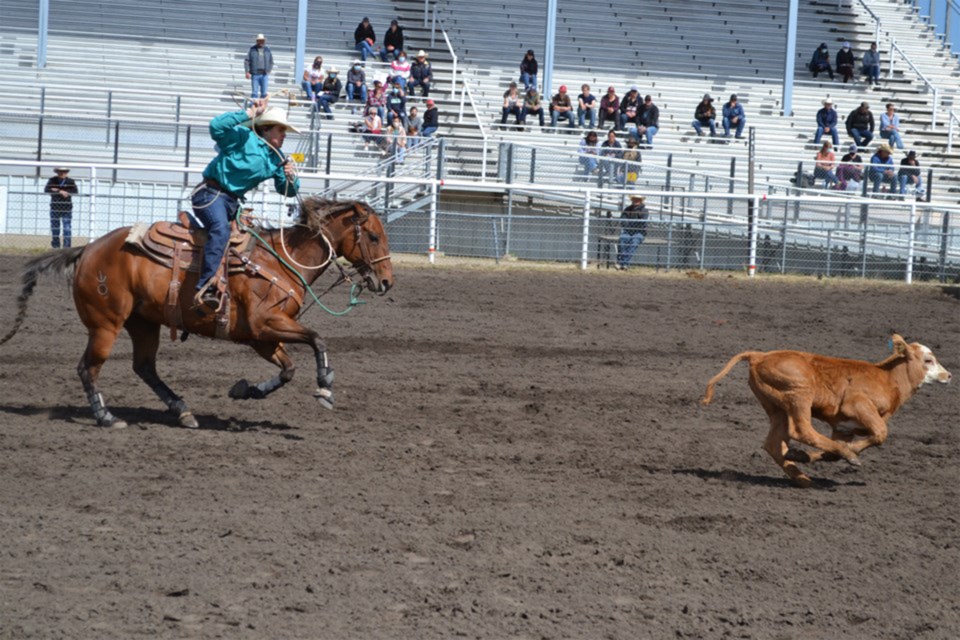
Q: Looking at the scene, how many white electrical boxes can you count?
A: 0